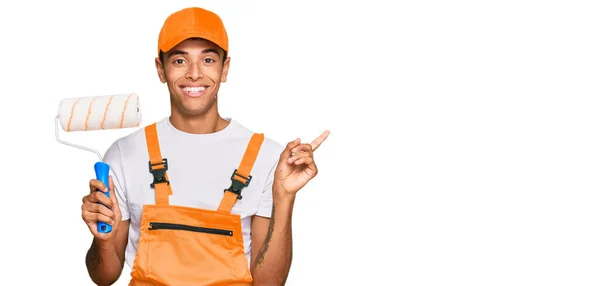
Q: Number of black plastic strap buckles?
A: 2